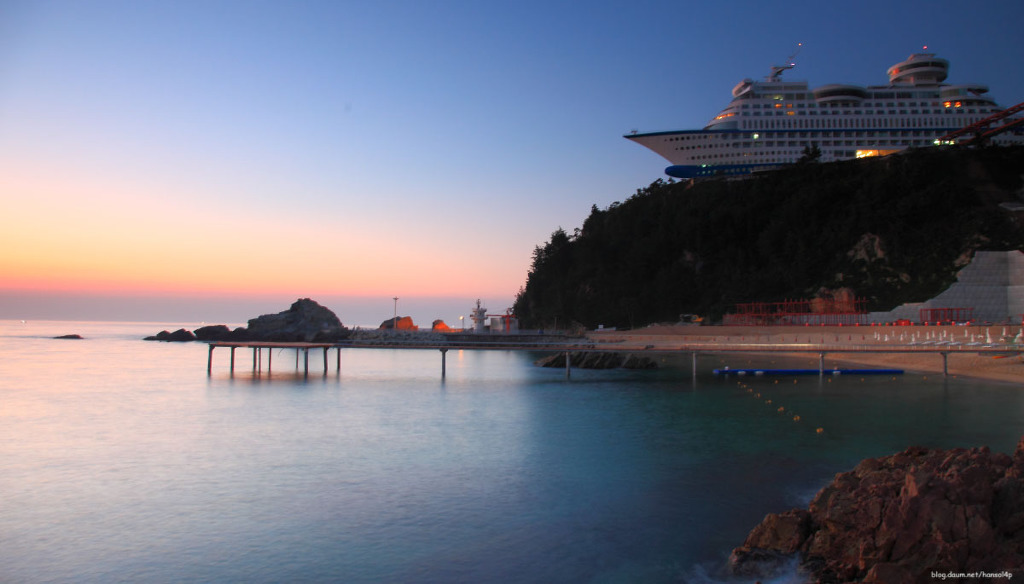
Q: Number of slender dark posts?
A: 14